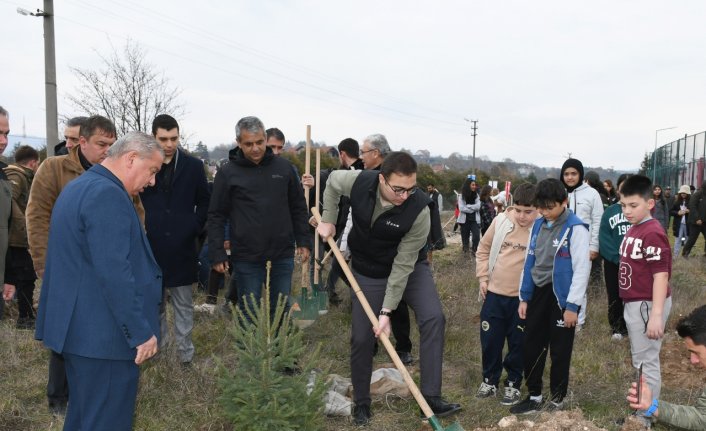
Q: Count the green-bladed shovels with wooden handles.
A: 3